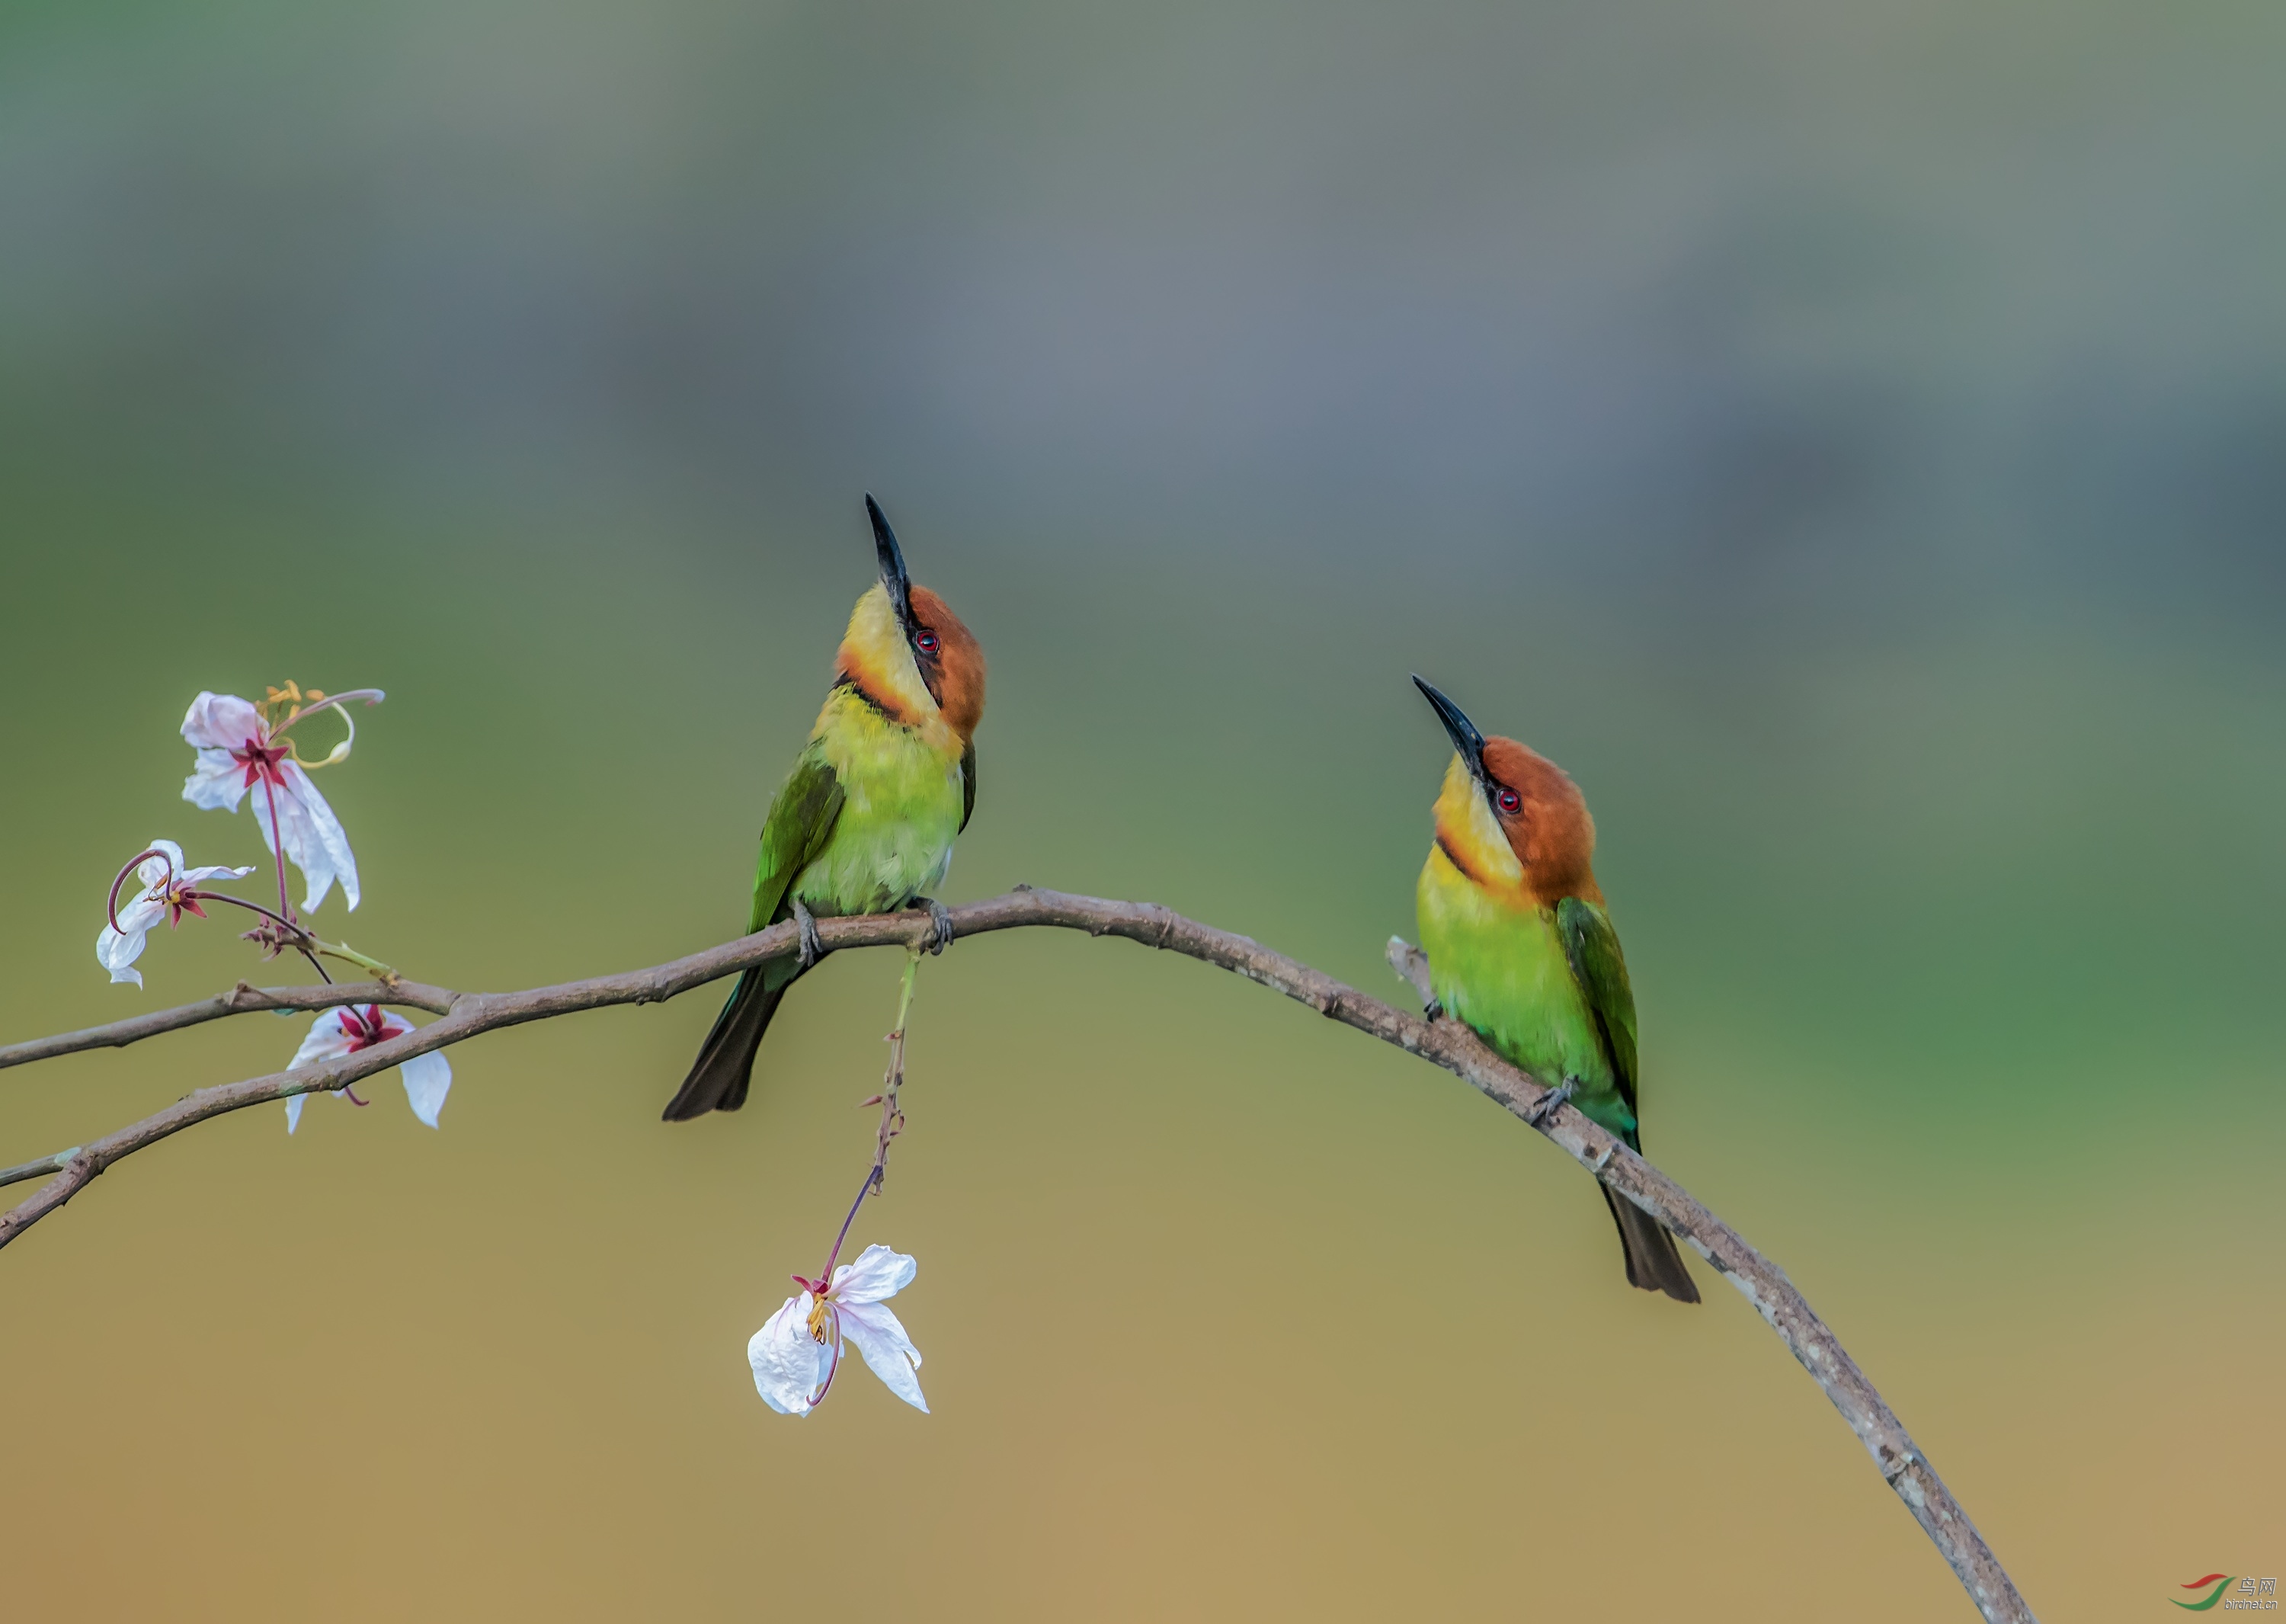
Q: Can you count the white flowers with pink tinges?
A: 4